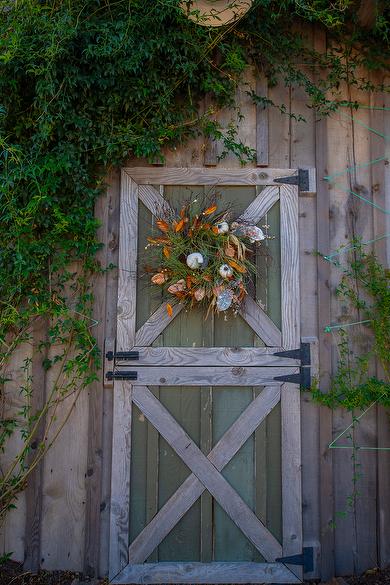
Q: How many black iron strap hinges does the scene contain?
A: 4